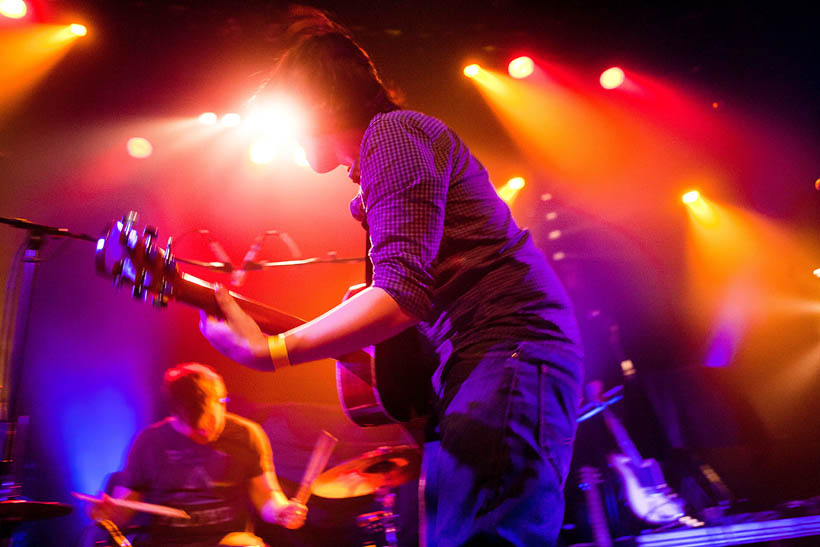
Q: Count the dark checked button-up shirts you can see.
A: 1